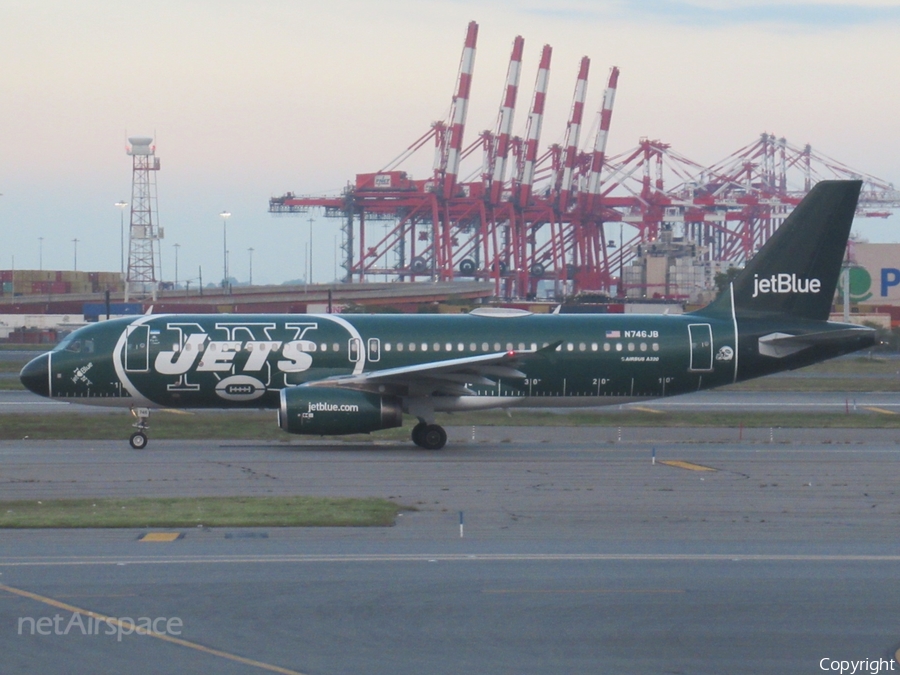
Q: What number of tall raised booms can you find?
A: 5